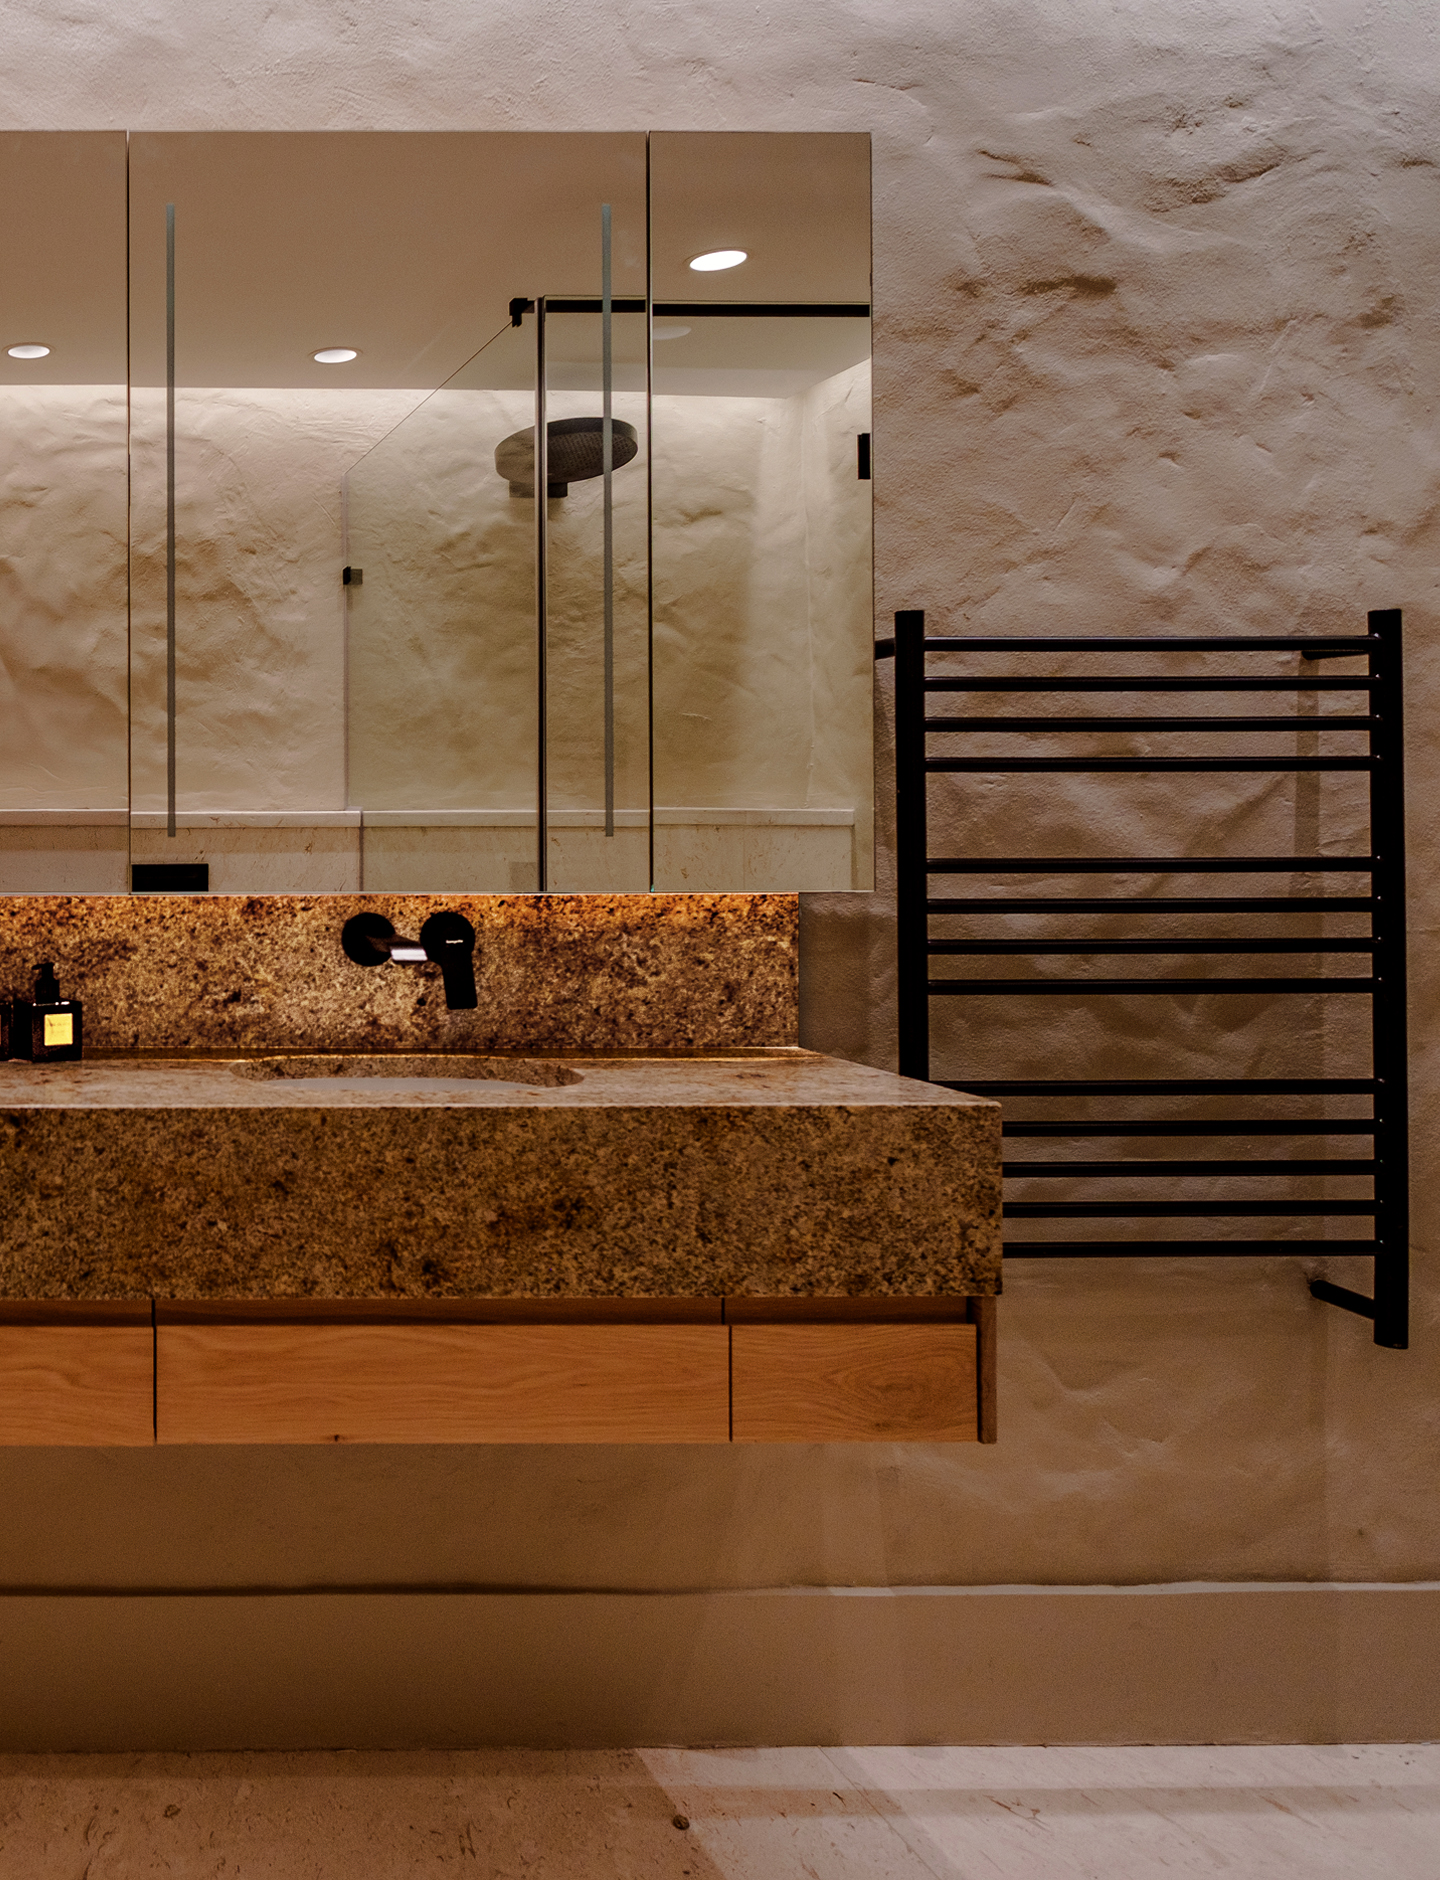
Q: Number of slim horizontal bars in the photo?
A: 13